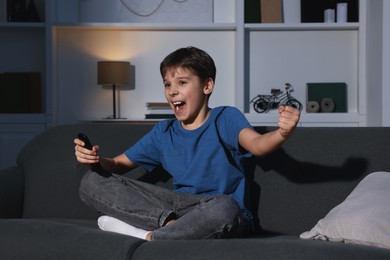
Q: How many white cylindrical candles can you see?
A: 2